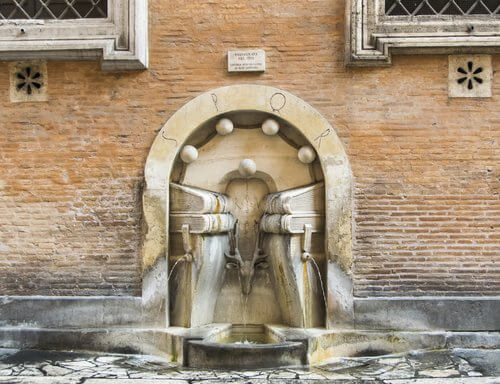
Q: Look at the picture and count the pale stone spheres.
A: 5